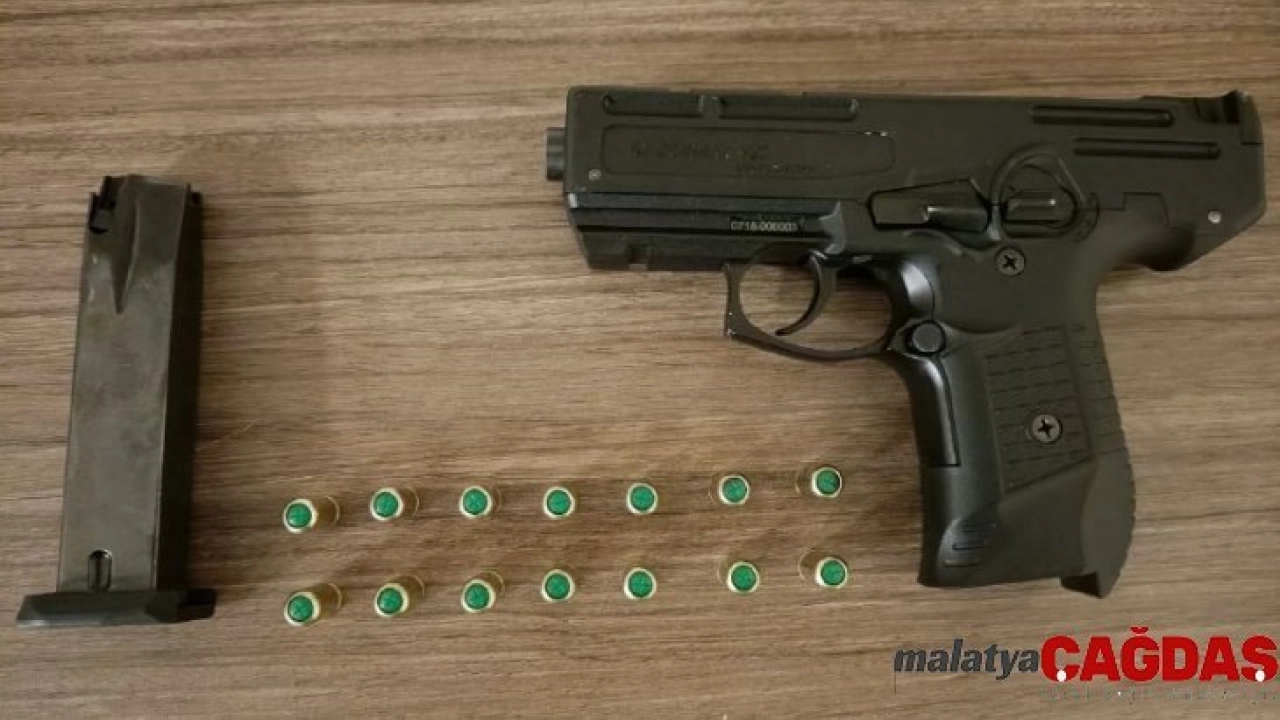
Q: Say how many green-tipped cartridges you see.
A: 14